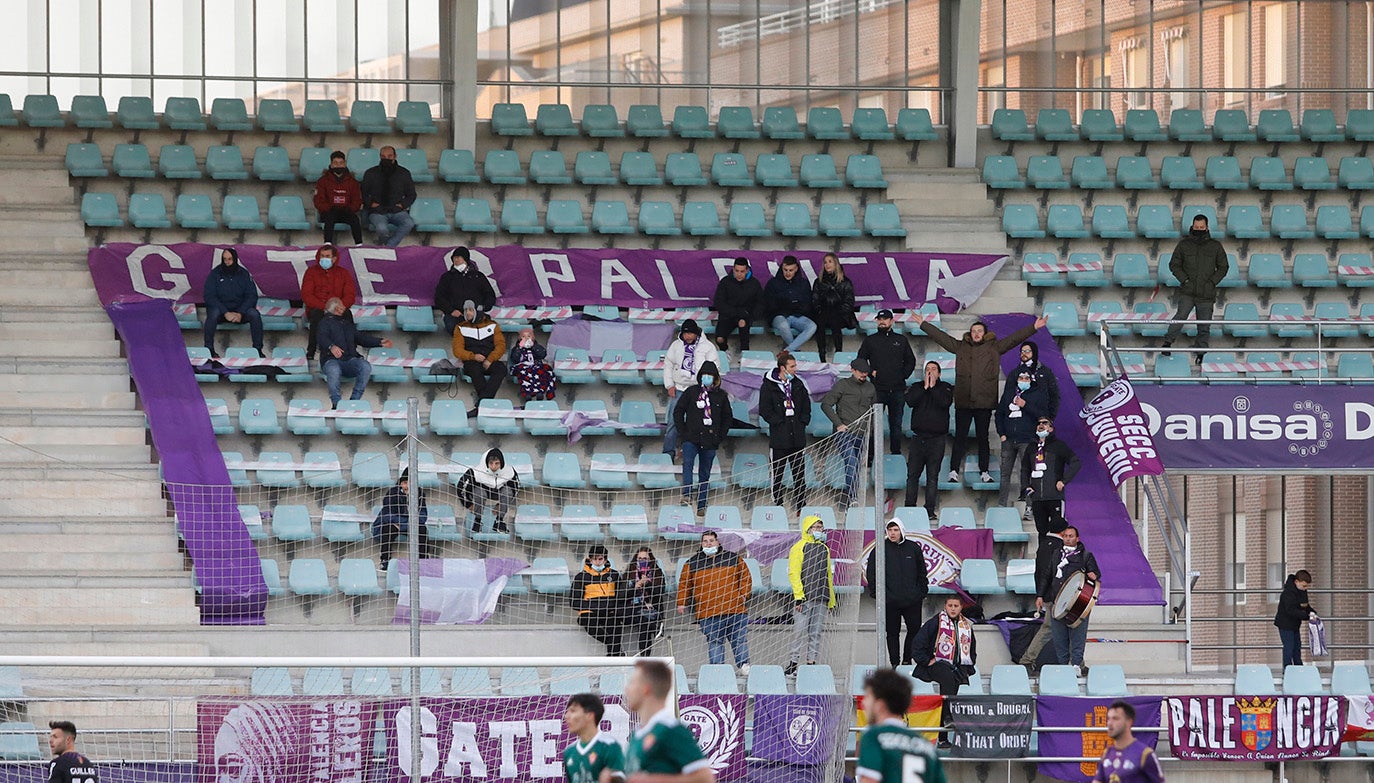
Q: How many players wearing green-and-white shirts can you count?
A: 3